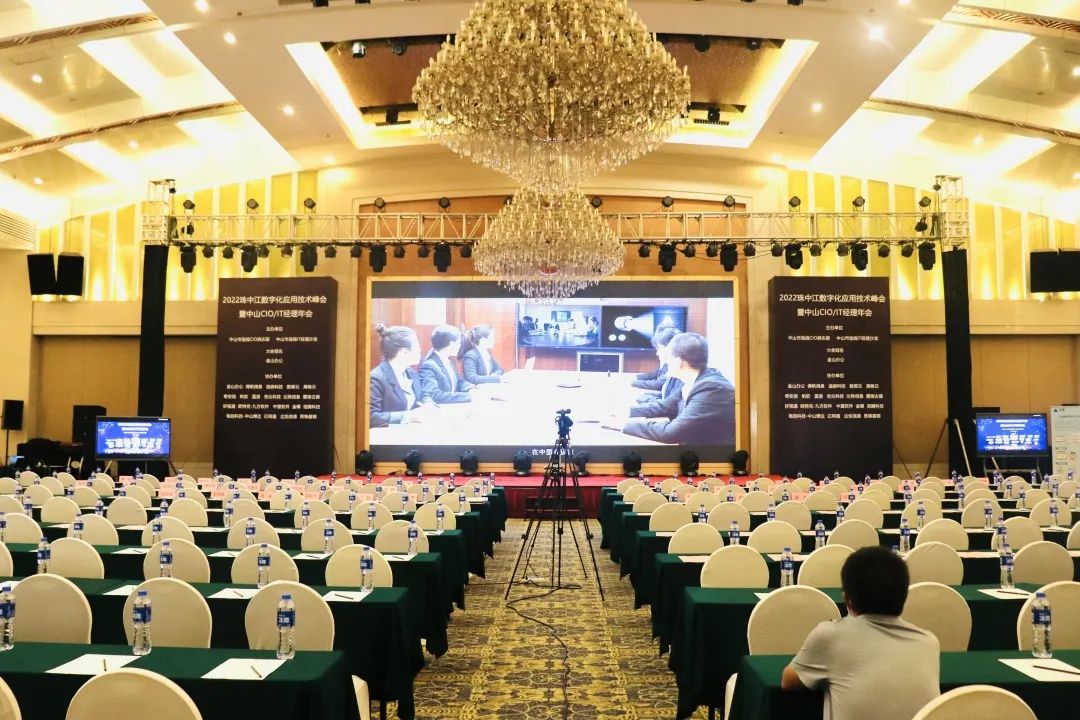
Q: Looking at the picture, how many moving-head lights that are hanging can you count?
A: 10